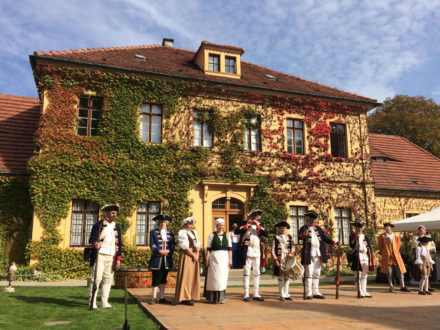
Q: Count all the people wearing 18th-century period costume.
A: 11